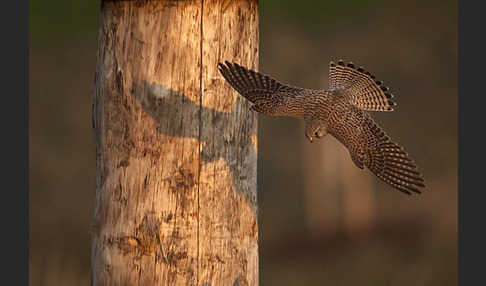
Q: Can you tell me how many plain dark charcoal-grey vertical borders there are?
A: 2